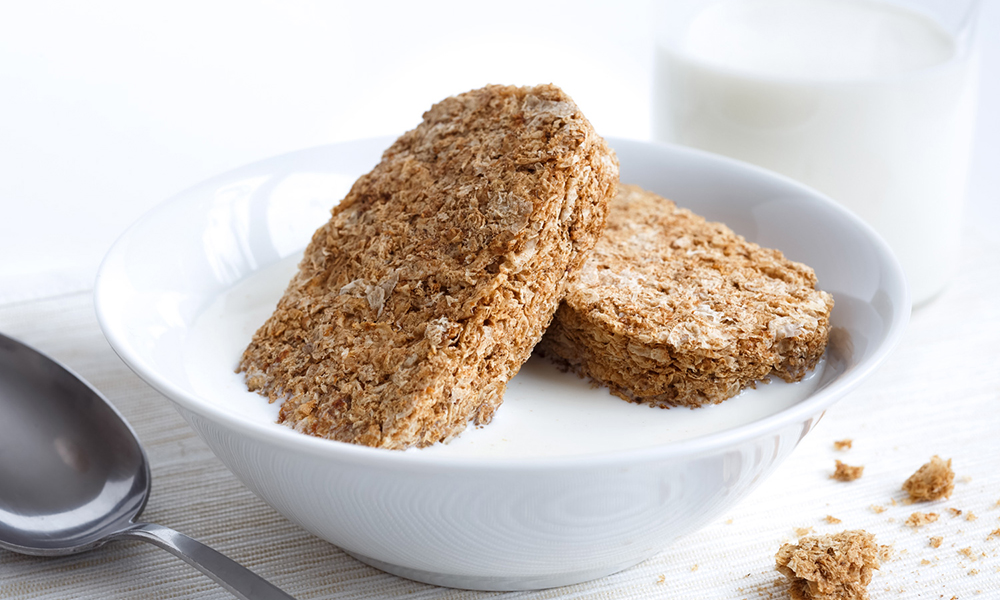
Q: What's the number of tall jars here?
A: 1